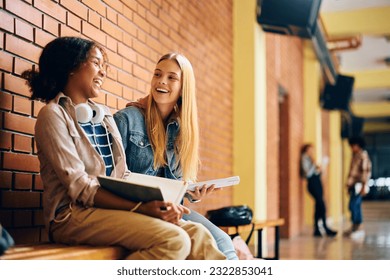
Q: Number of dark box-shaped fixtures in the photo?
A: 3